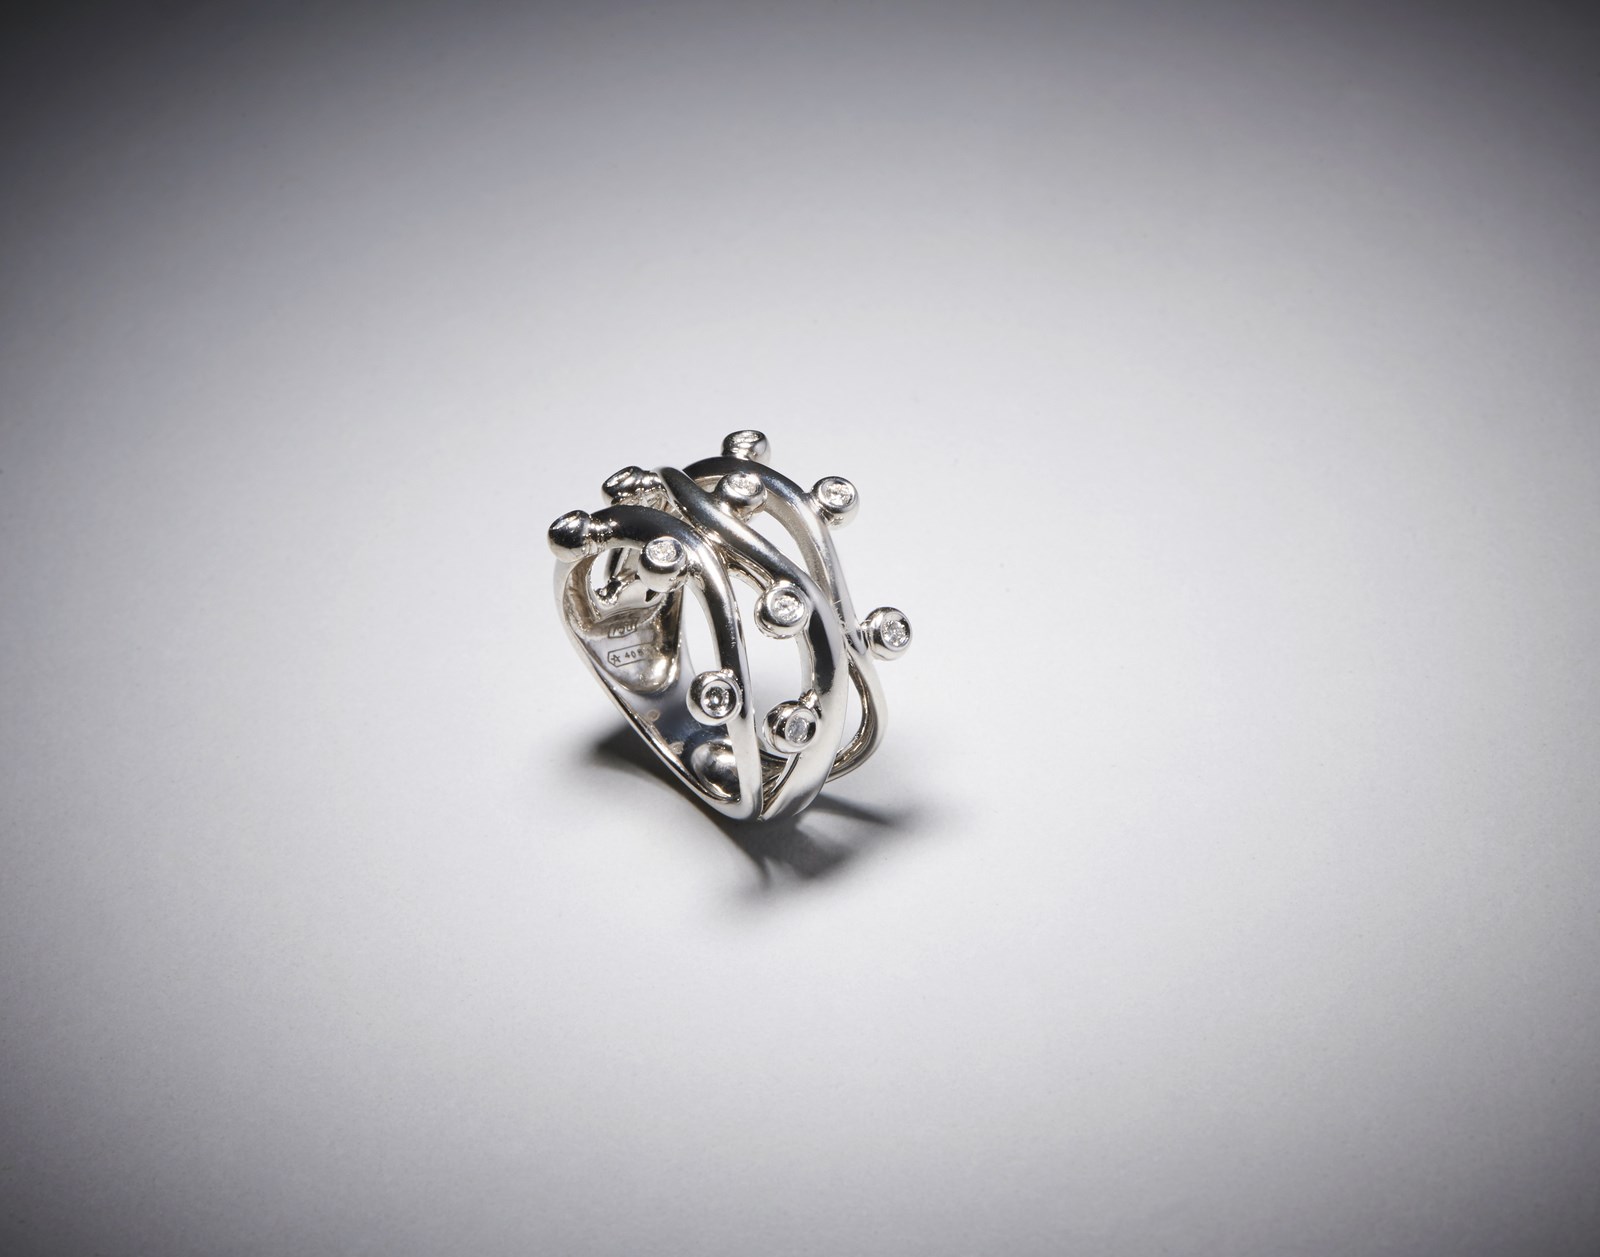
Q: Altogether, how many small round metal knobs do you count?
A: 10